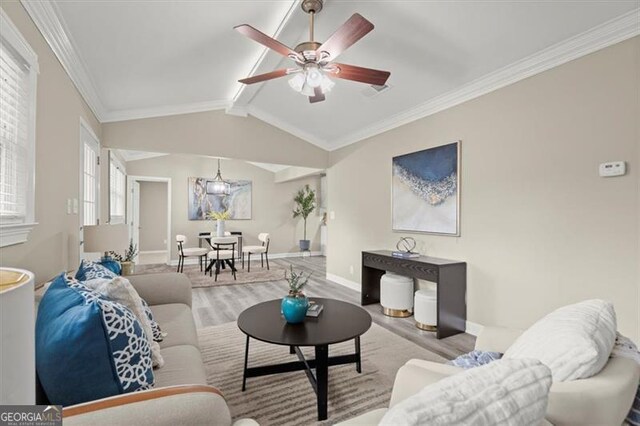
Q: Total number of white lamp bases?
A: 0